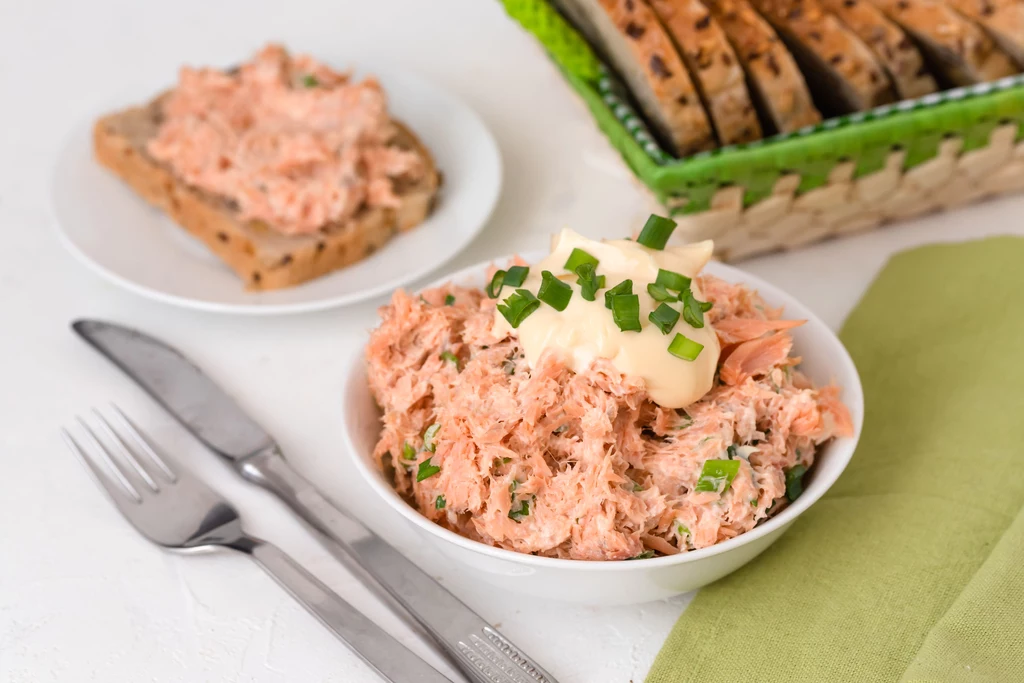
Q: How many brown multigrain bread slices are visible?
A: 8